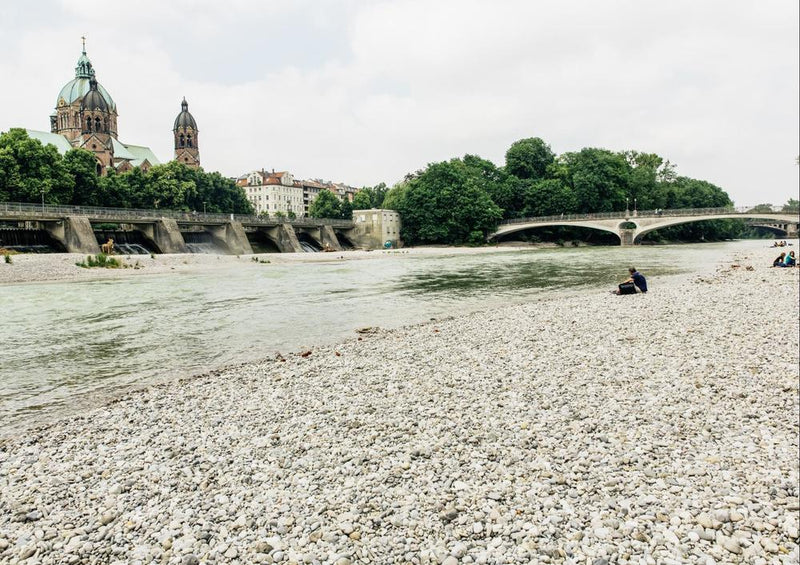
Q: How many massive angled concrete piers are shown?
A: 5